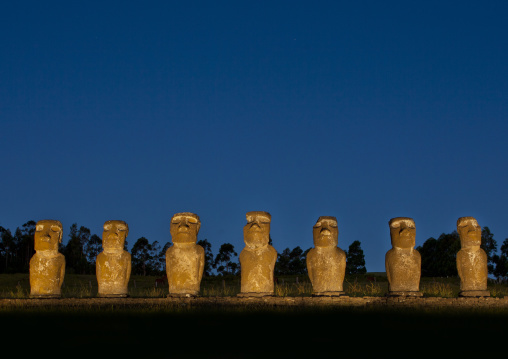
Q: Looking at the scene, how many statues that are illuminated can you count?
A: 7